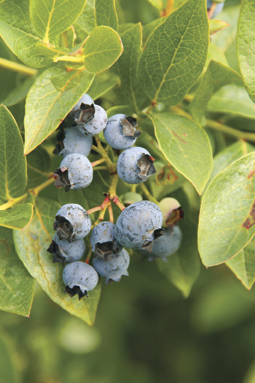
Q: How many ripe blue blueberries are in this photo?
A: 13